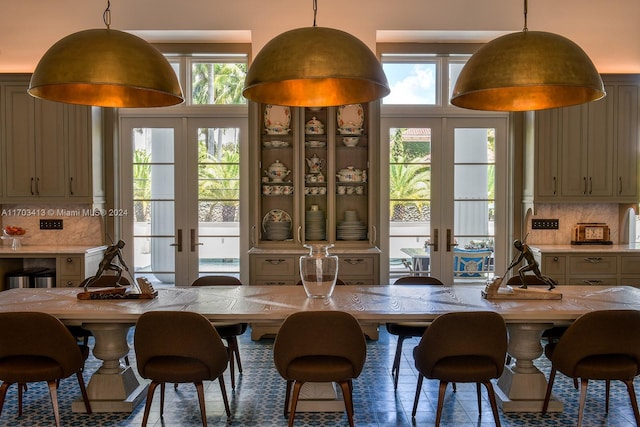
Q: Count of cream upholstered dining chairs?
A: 0